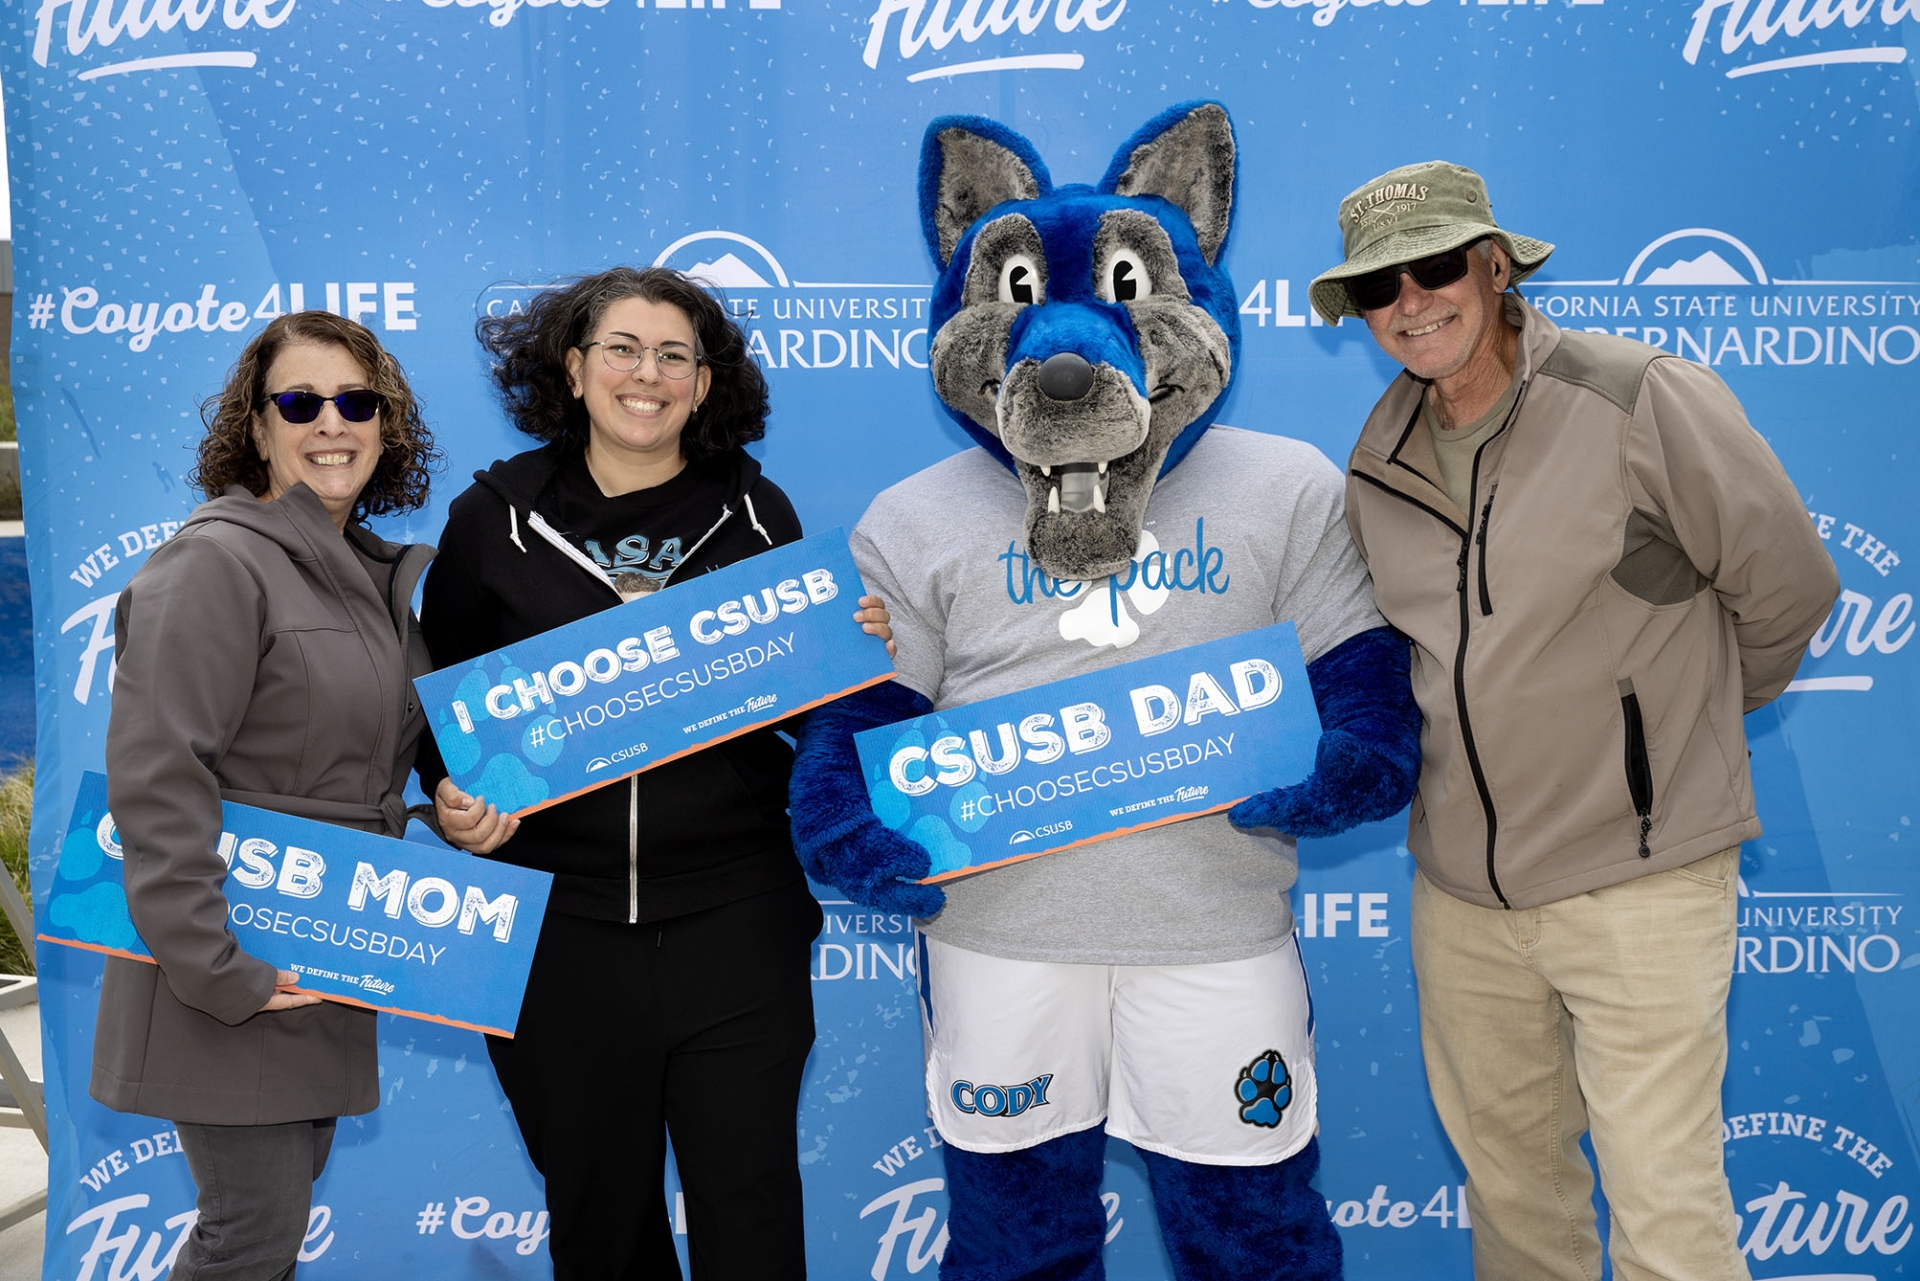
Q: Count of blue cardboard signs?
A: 3